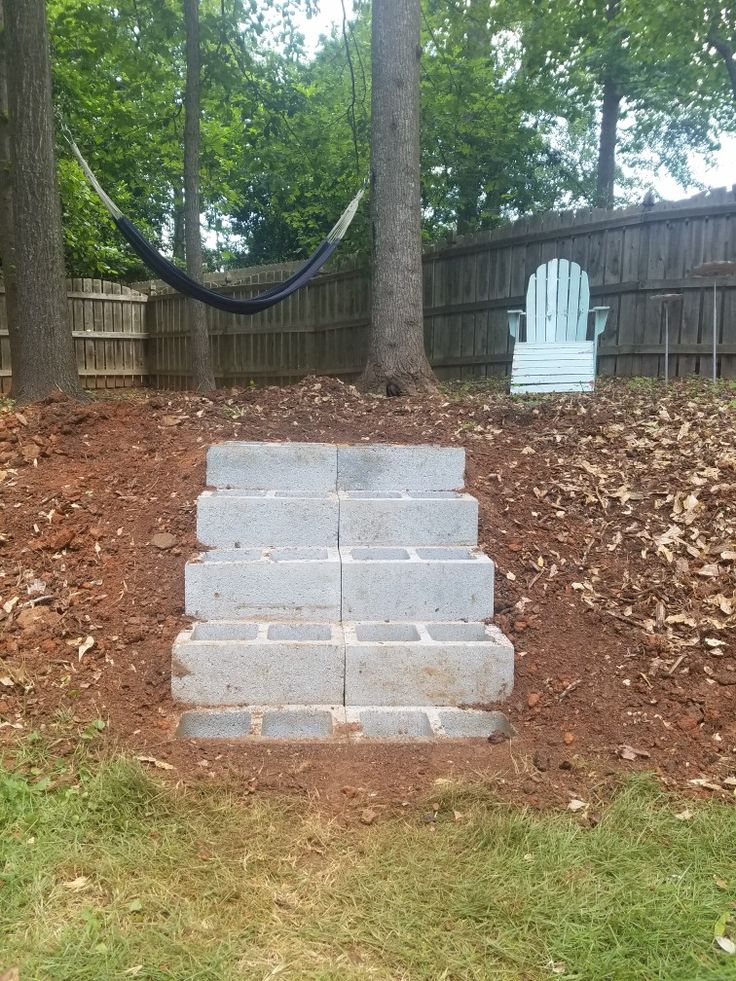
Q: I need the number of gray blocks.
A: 10